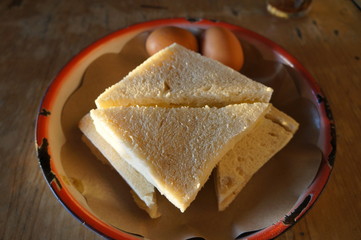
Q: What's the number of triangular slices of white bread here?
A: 4